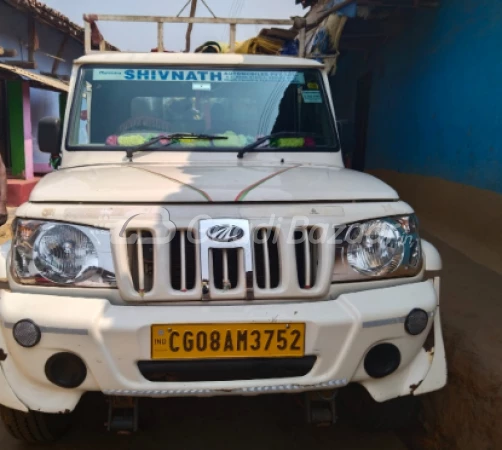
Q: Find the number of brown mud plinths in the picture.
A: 1